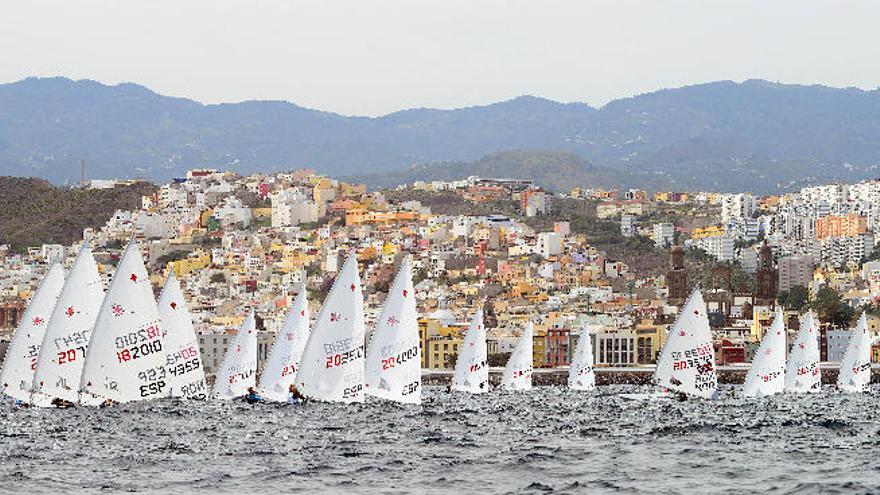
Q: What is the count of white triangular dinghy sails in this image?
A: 15